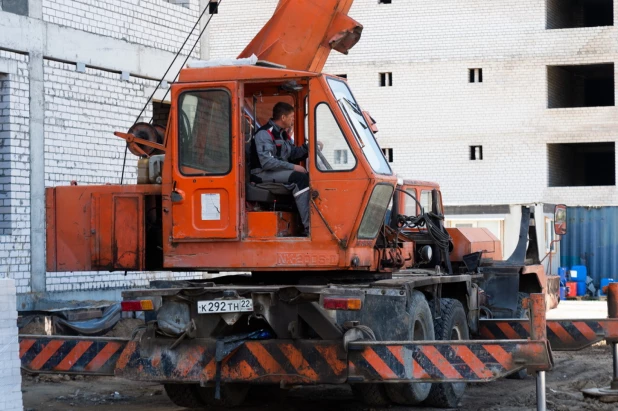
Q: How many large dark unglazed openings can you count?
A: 3